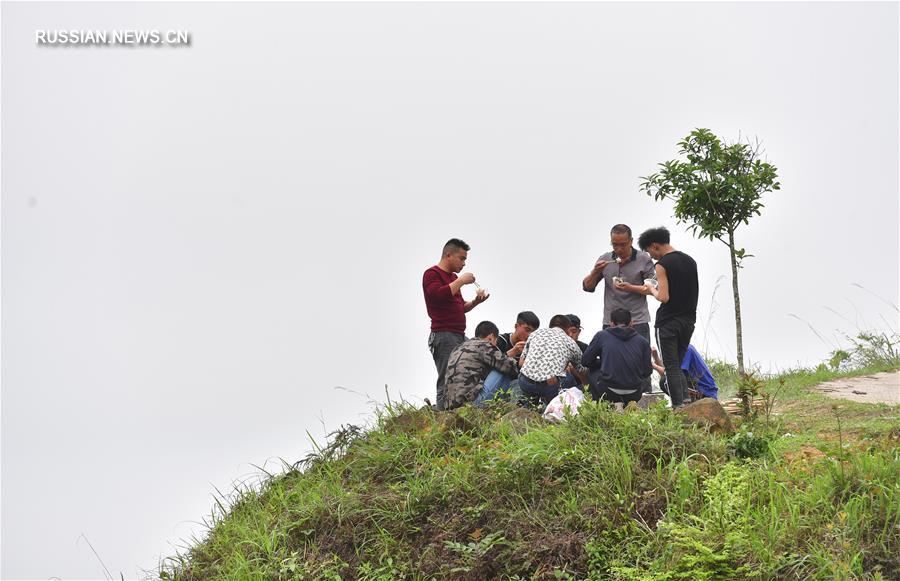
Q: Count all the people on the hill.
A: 9